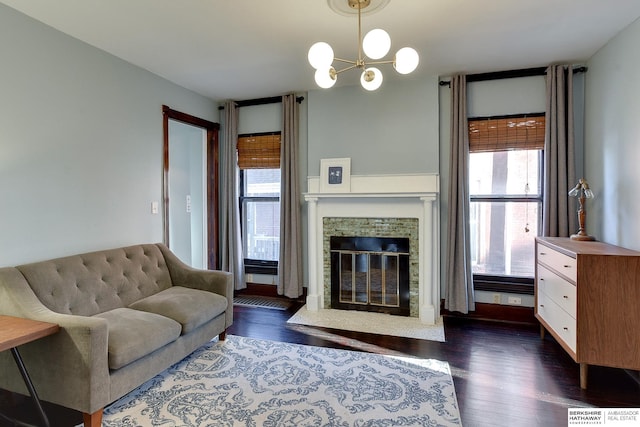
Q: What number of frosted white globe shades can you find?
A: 5